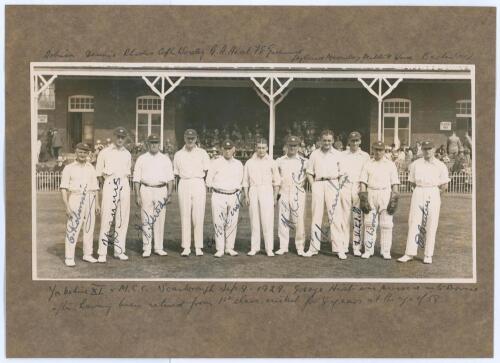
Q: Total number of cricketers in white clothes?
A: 11